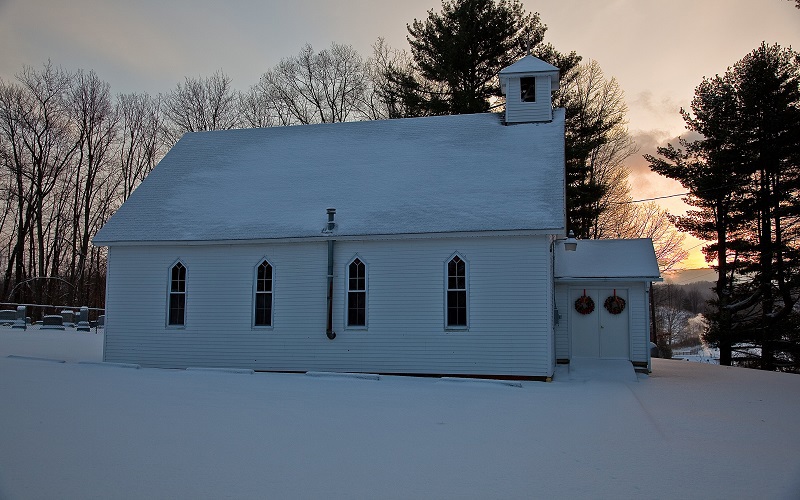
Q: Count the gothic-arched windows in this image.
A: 4